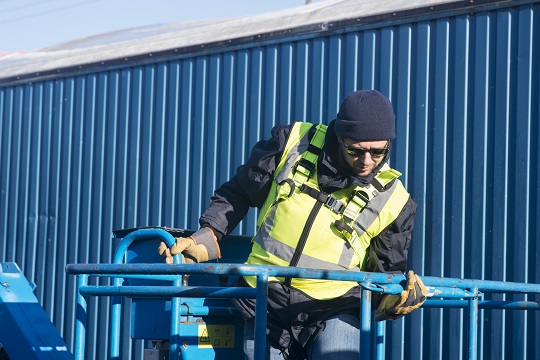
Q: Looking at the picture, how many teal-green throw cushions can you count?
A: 0